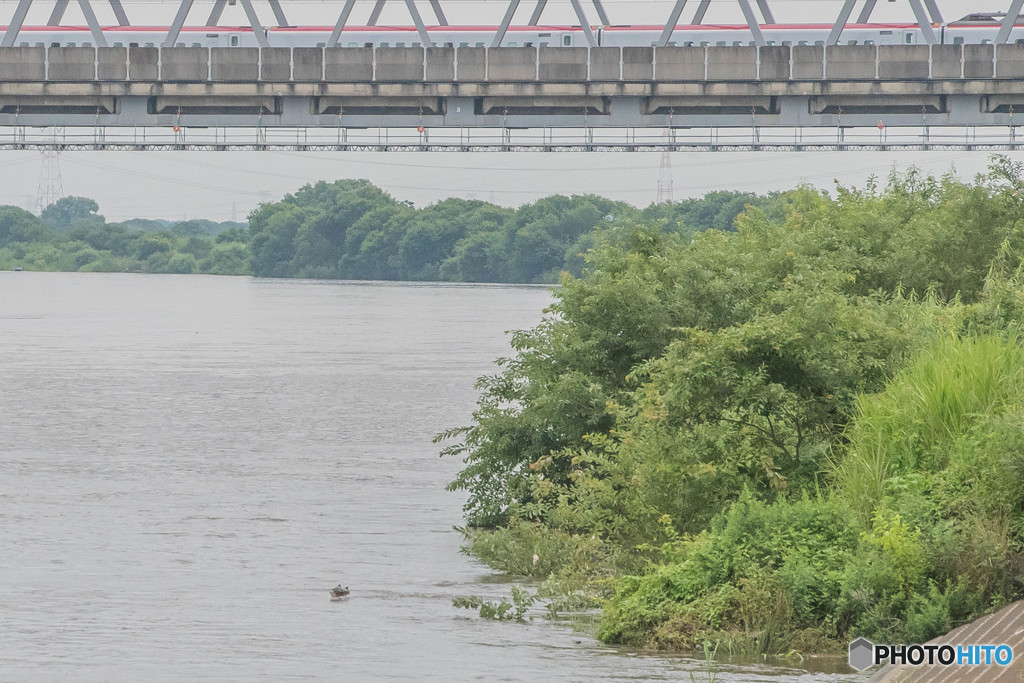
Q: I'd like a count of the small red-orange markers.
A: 3